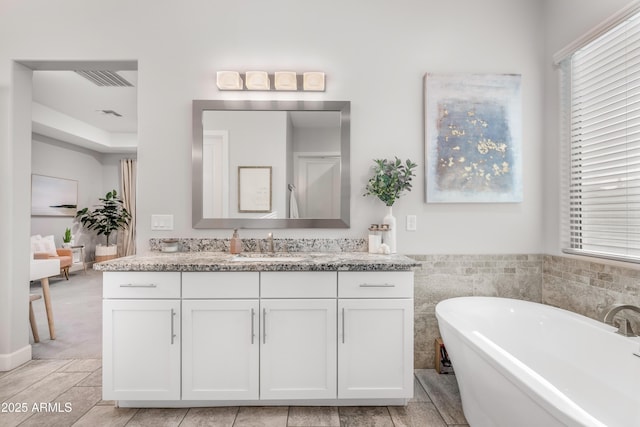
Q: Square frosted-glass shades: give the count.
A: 4